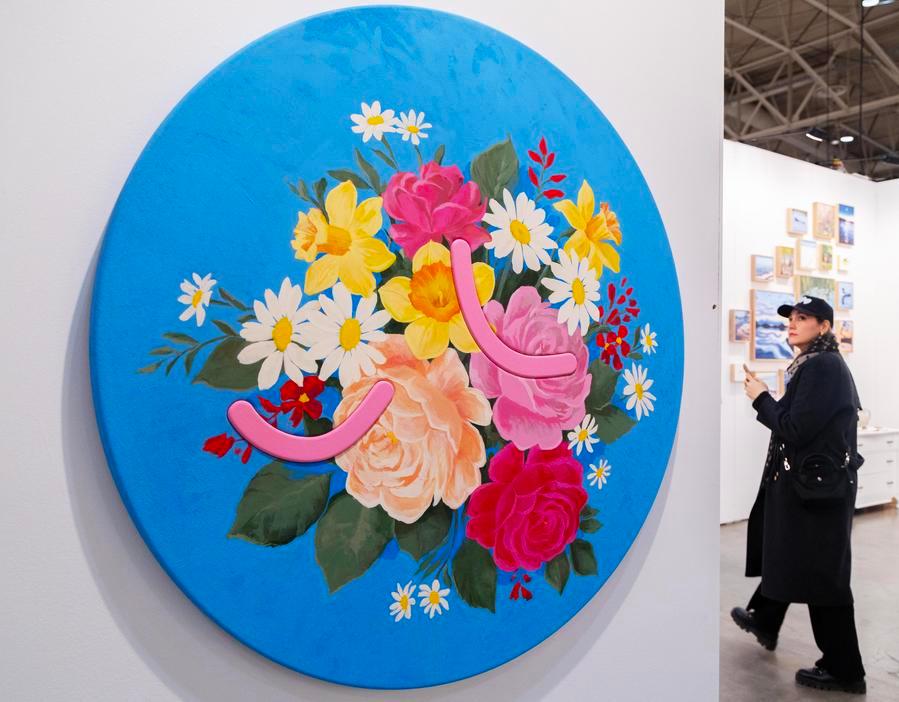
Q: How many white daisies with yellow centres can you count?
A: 13